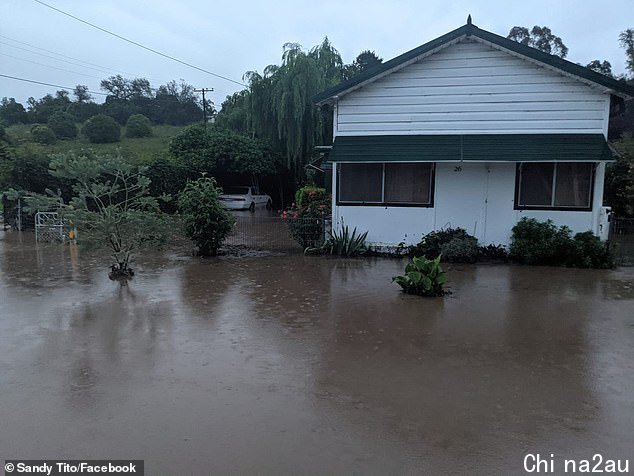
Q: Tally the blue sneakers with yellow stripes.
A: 0